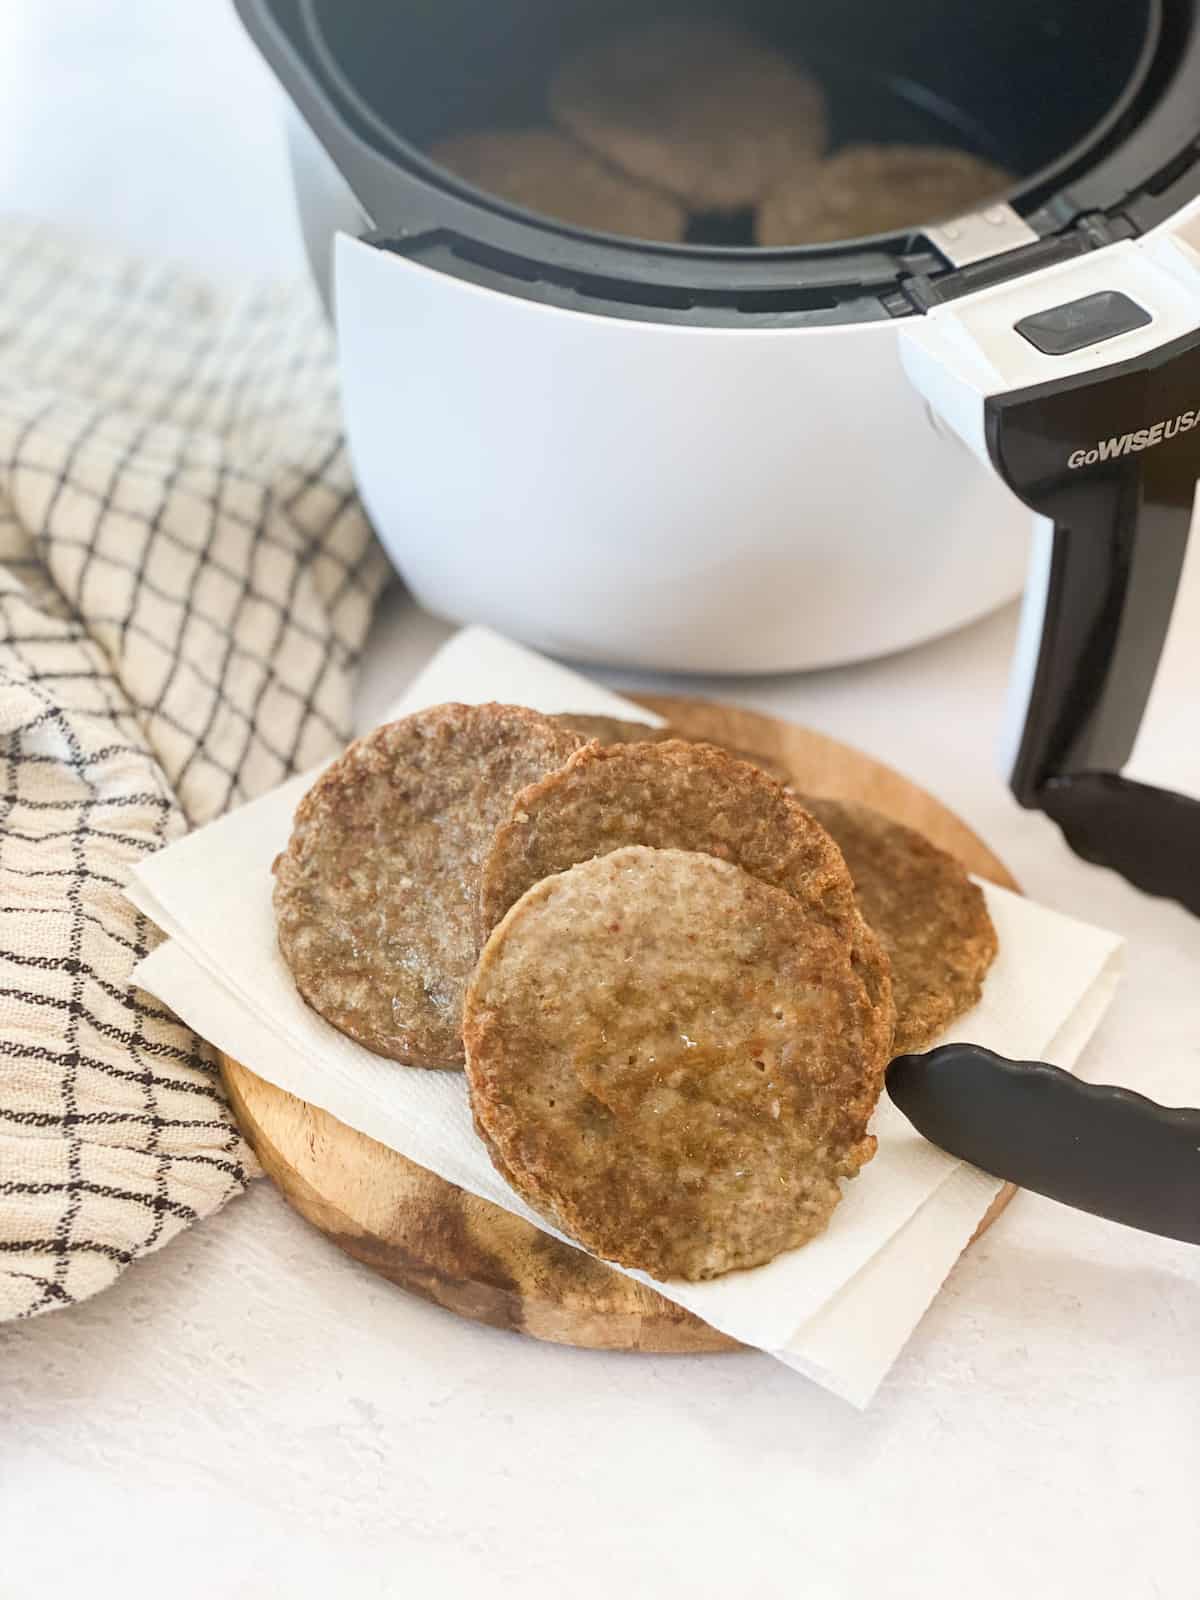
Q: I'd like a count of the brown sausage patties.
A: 8